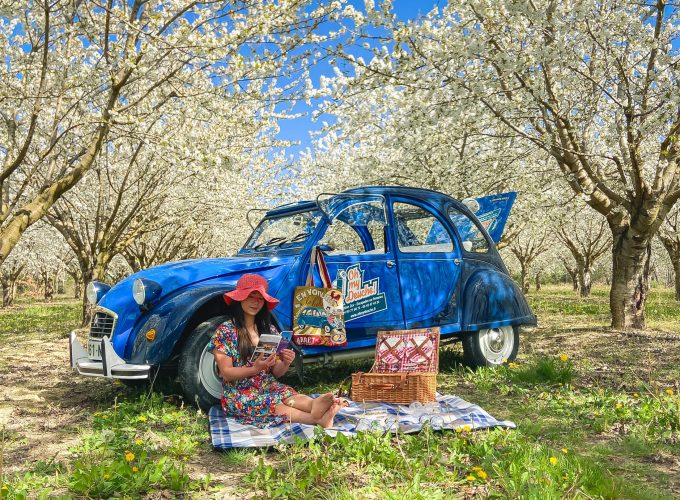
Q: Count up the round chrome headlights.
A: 2